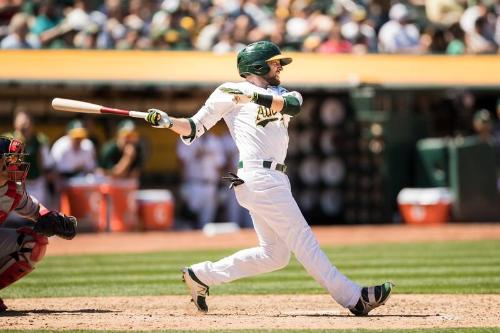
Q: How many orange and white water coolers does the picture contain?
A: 4